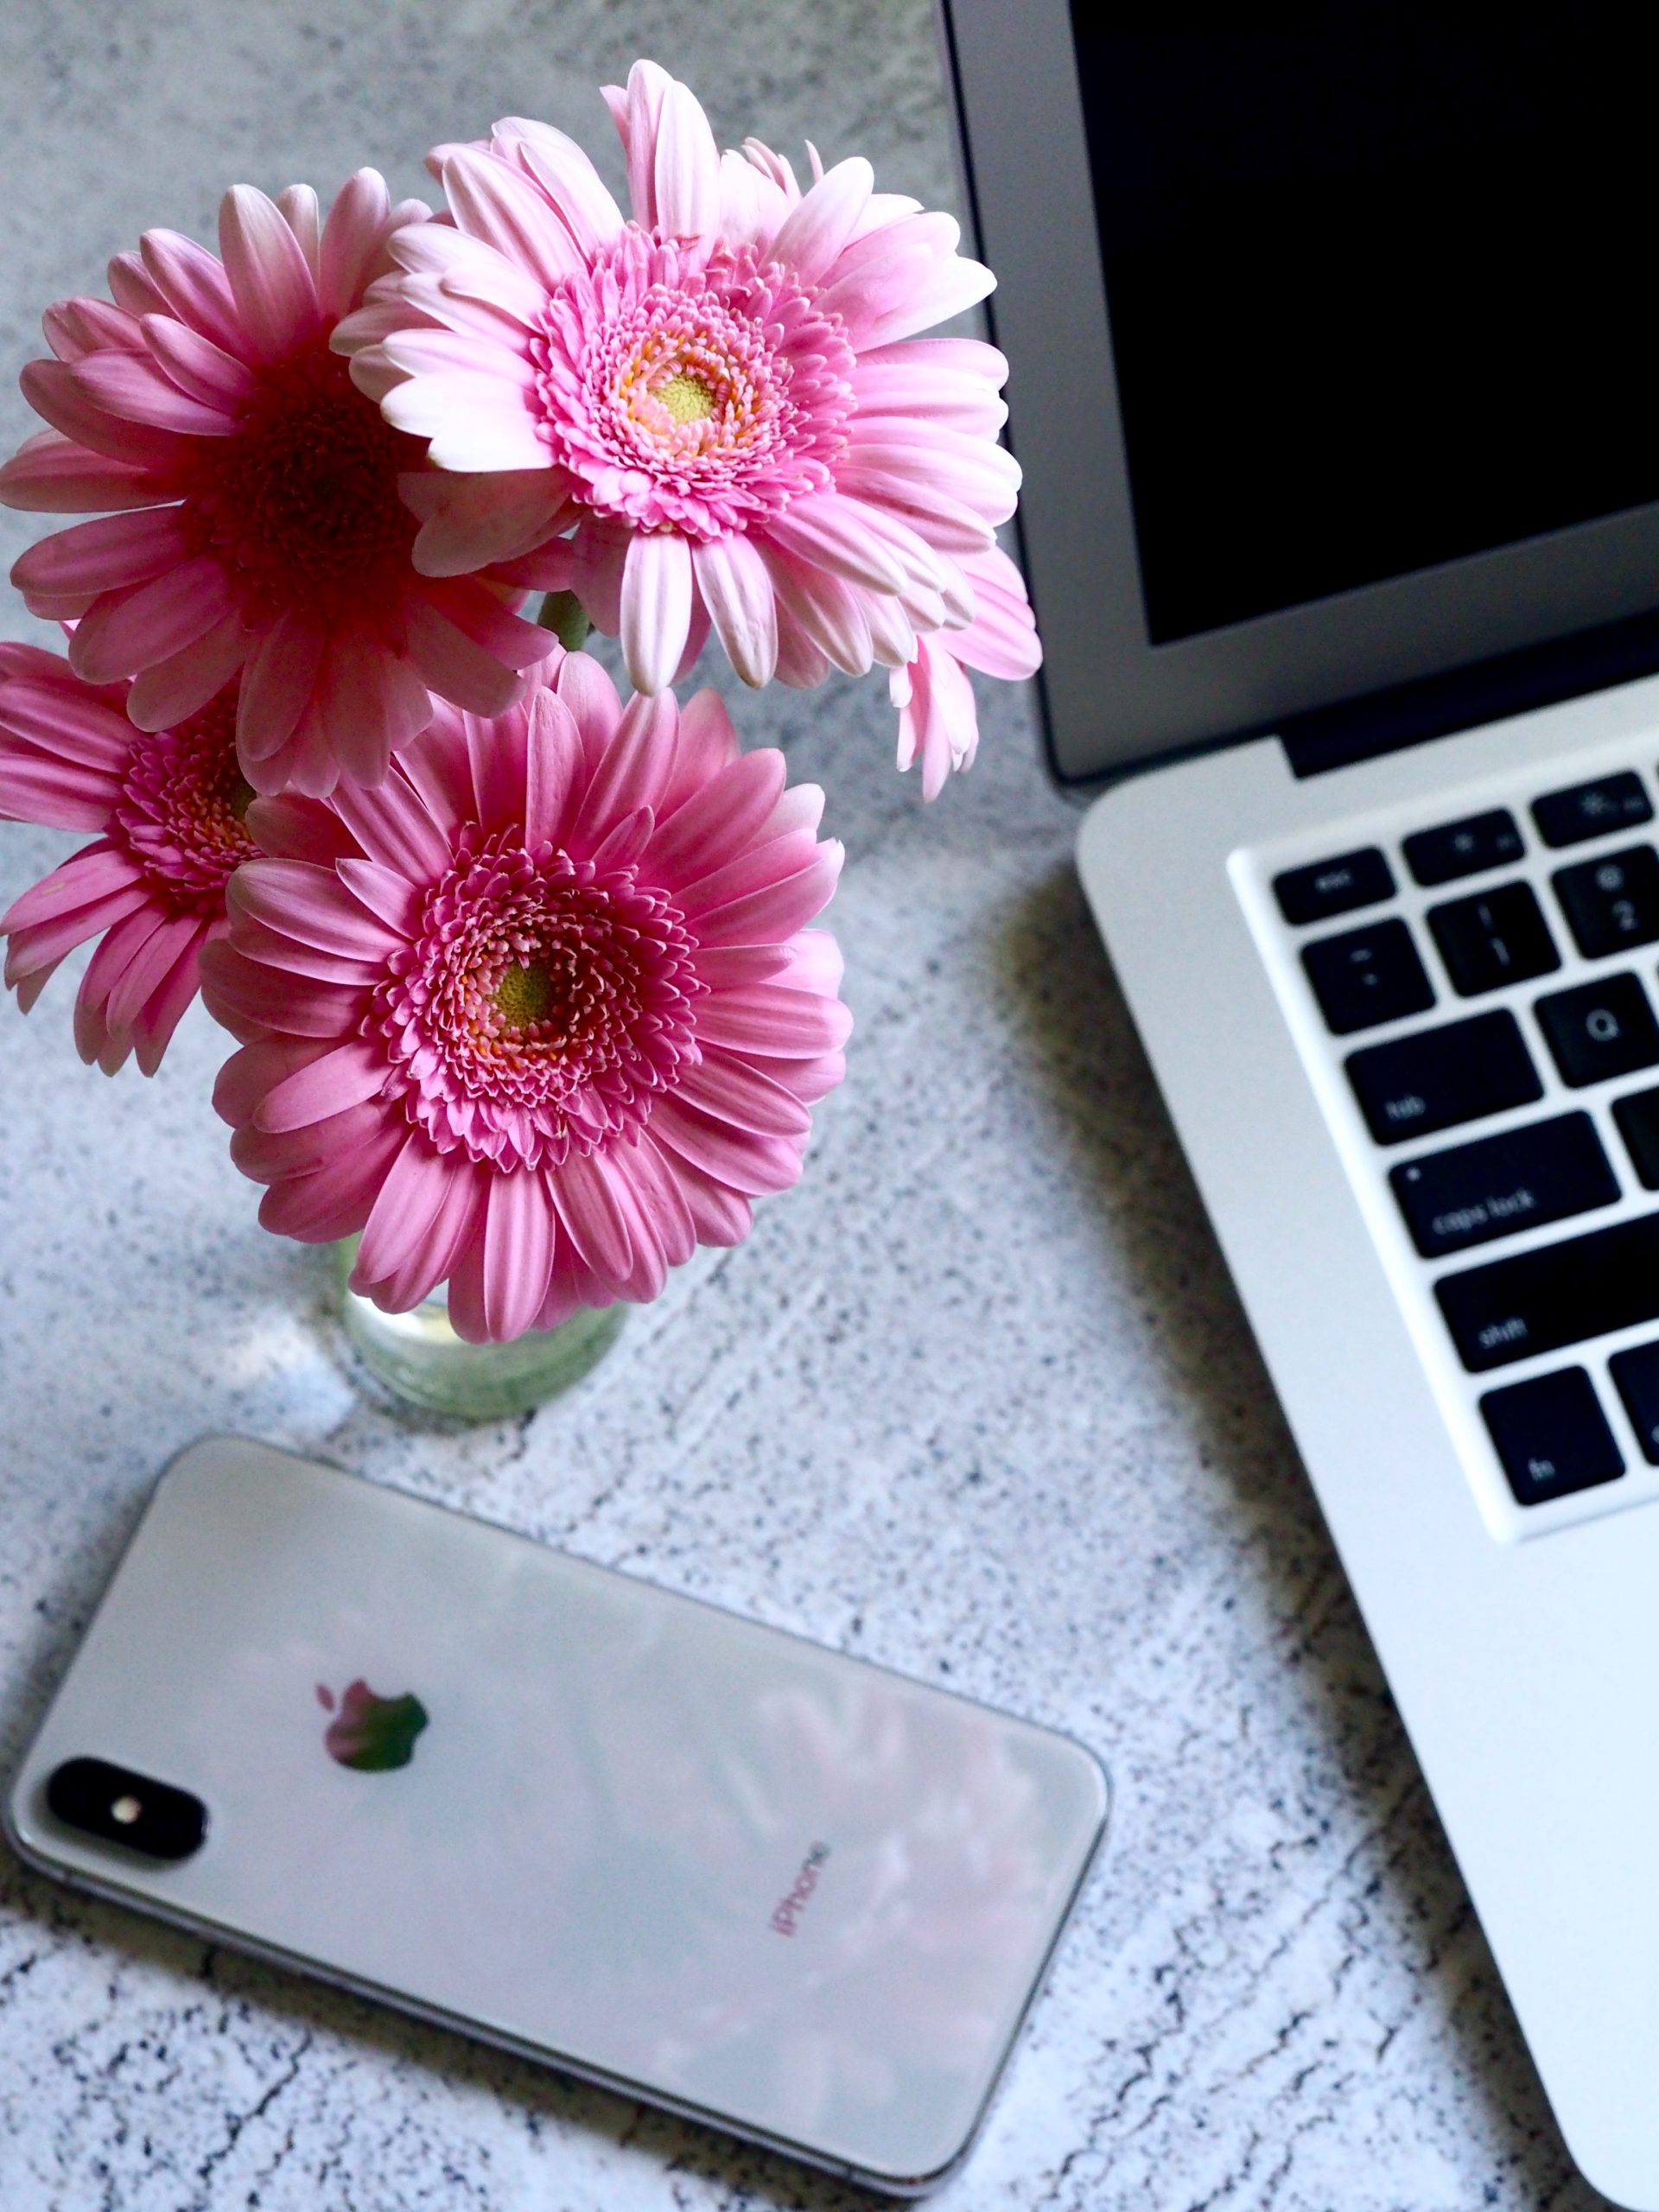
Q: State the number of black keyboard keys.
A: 13